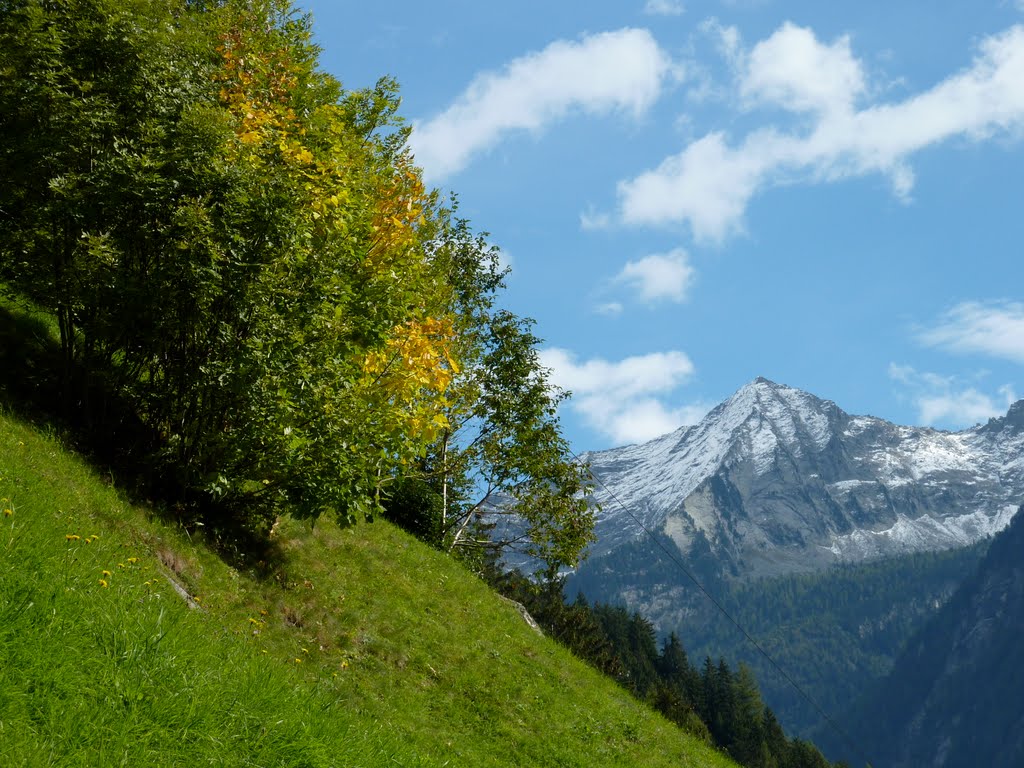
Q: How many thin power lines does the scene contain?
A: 1